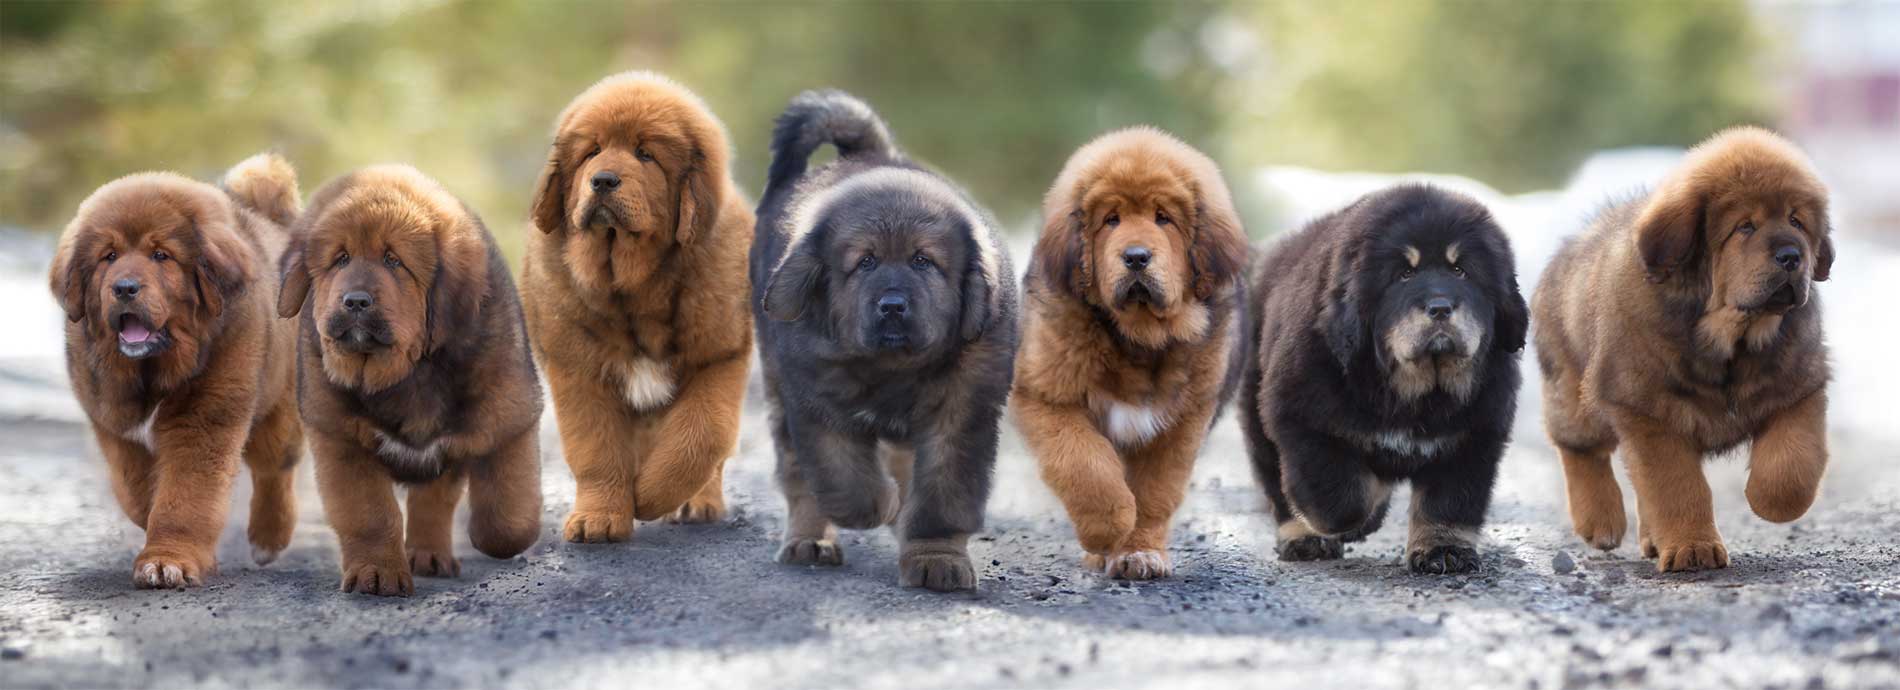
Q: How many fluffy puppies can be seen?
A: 7